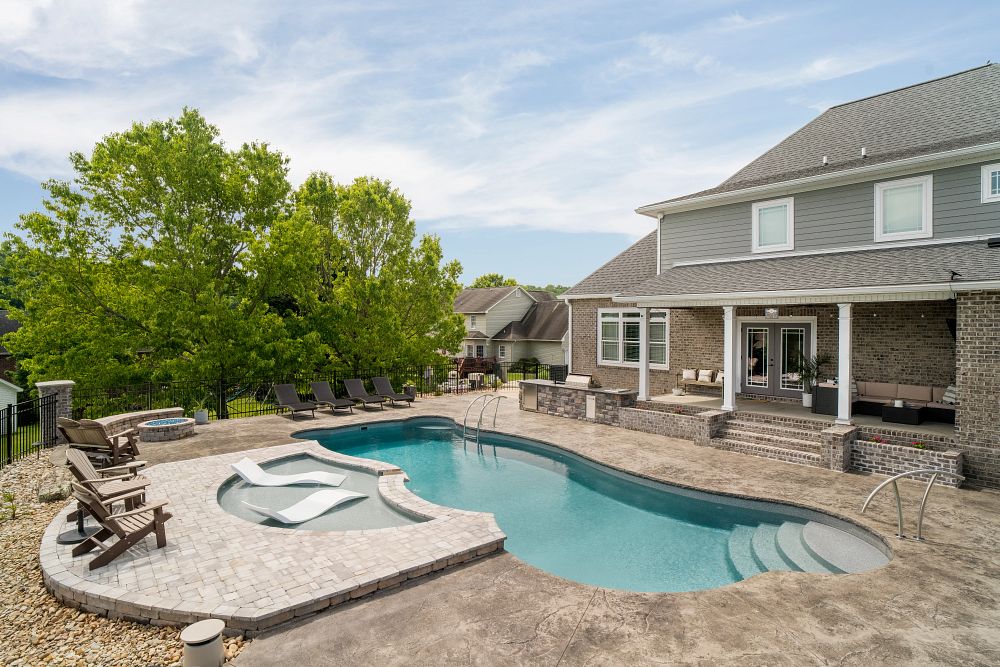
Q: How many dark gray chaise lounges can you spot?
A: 4